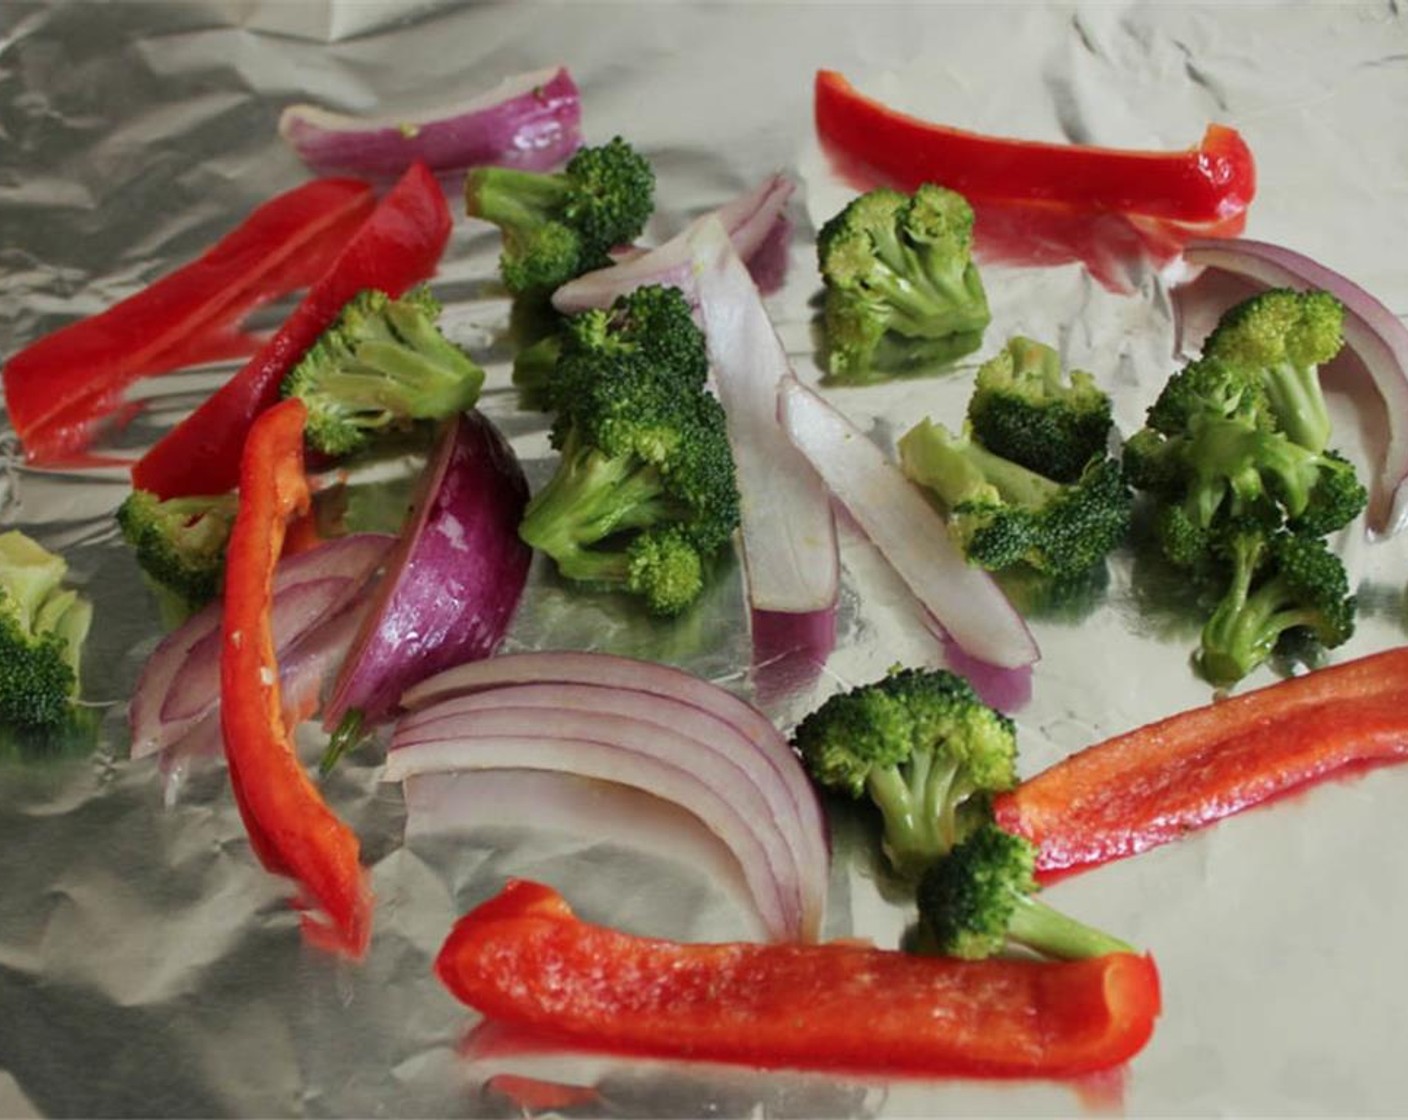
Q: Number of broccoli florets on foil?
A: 14